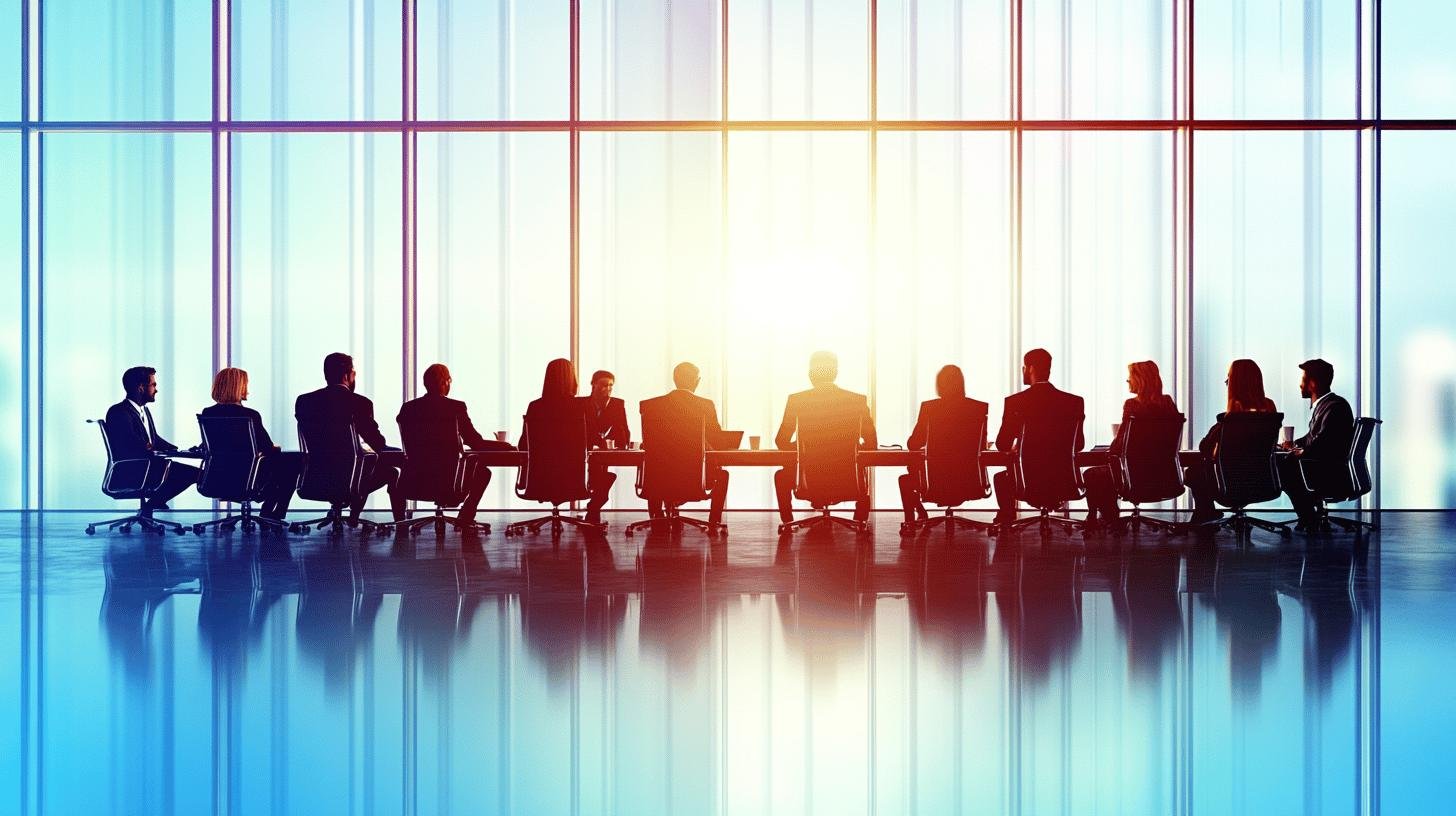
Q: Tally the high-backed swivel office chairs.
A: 12